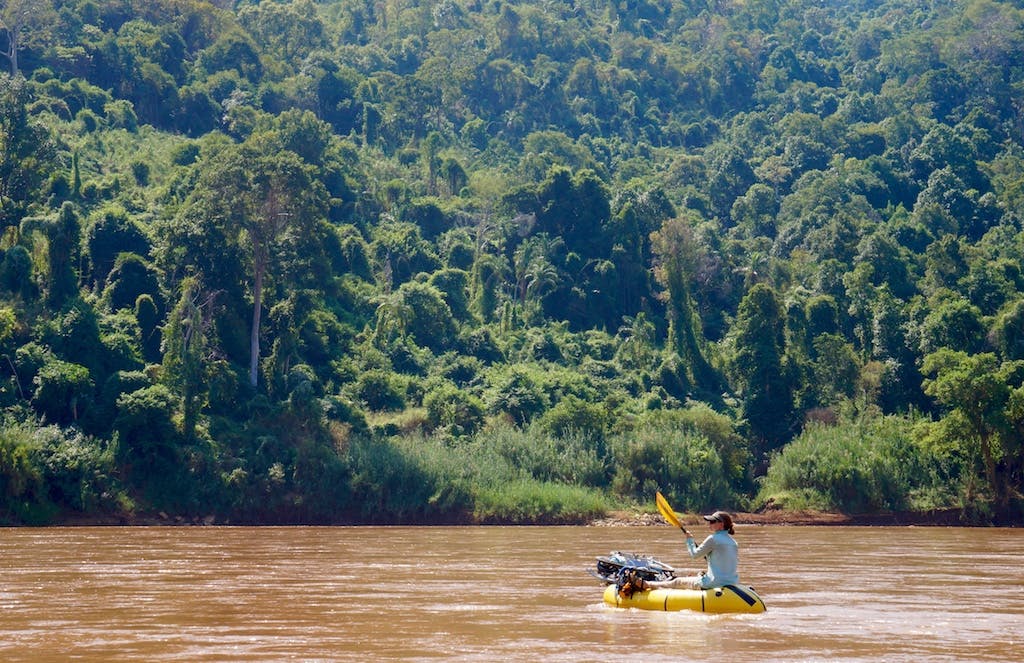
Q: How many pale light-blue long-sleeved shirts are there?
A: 1